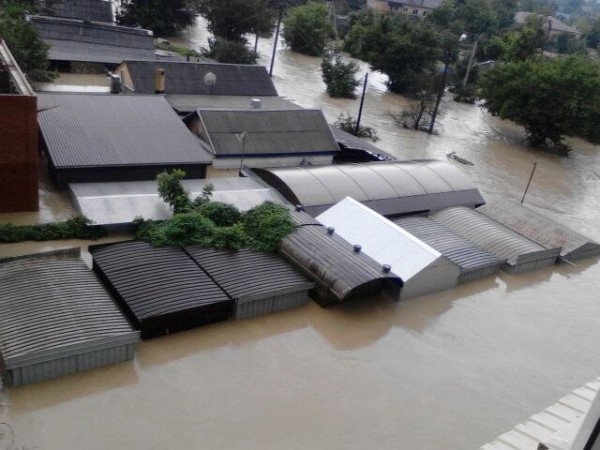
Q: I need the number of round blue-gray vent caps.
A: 4